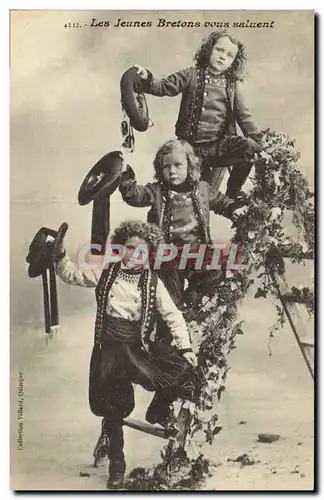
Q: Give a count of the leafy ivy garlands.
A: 1